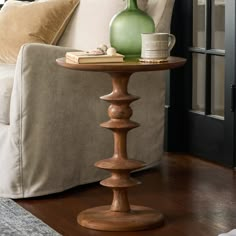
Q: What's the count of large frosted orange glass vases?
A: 0